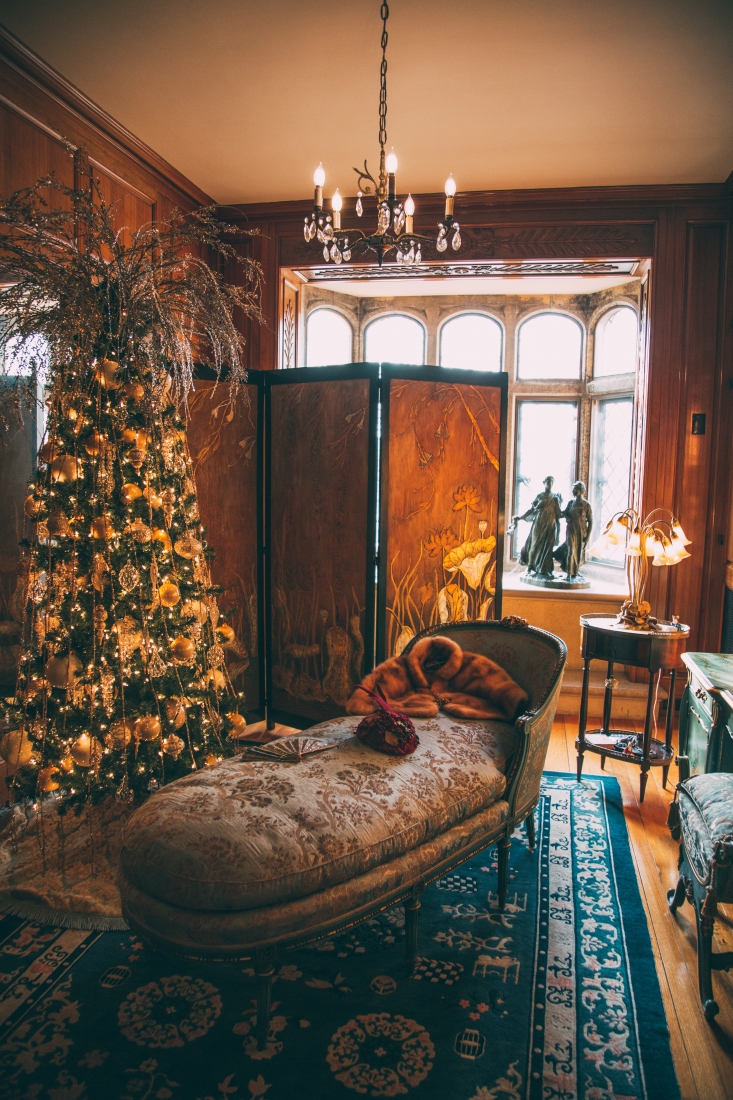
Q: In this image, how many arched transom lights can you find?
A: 5